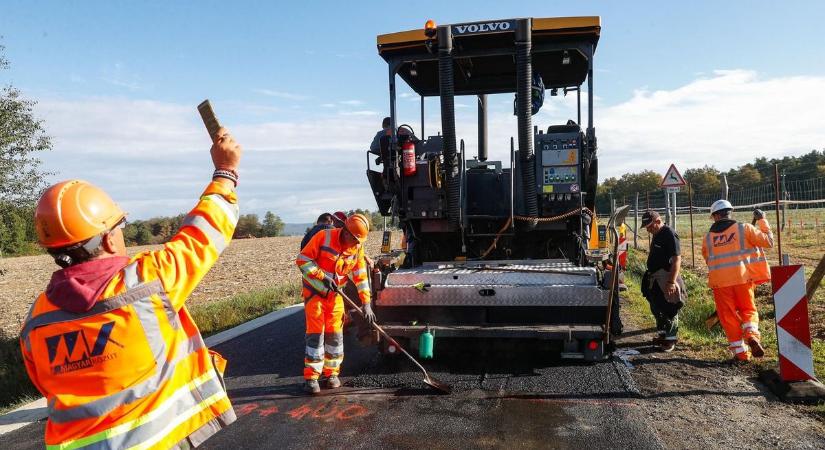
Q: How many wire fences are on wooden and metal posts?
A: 1